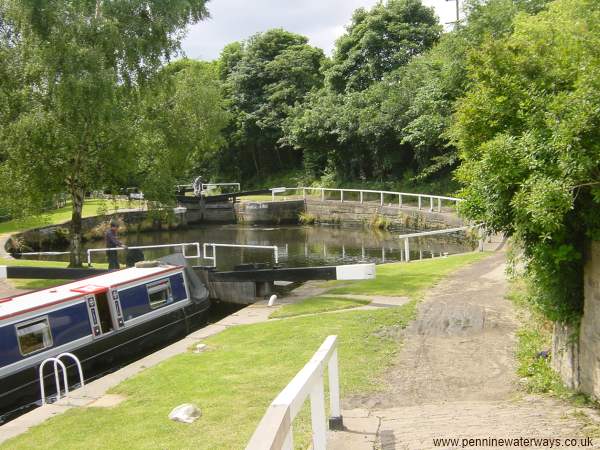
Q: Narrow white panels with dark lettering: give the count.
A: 2